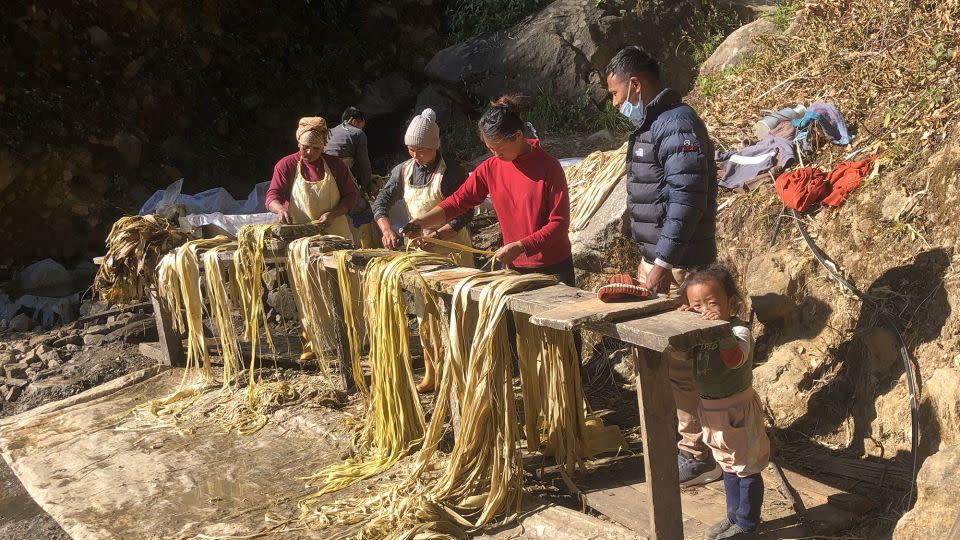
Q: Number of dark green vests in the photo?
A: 1